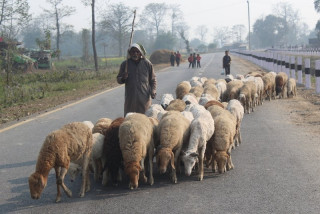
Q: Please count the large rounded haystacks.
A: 1